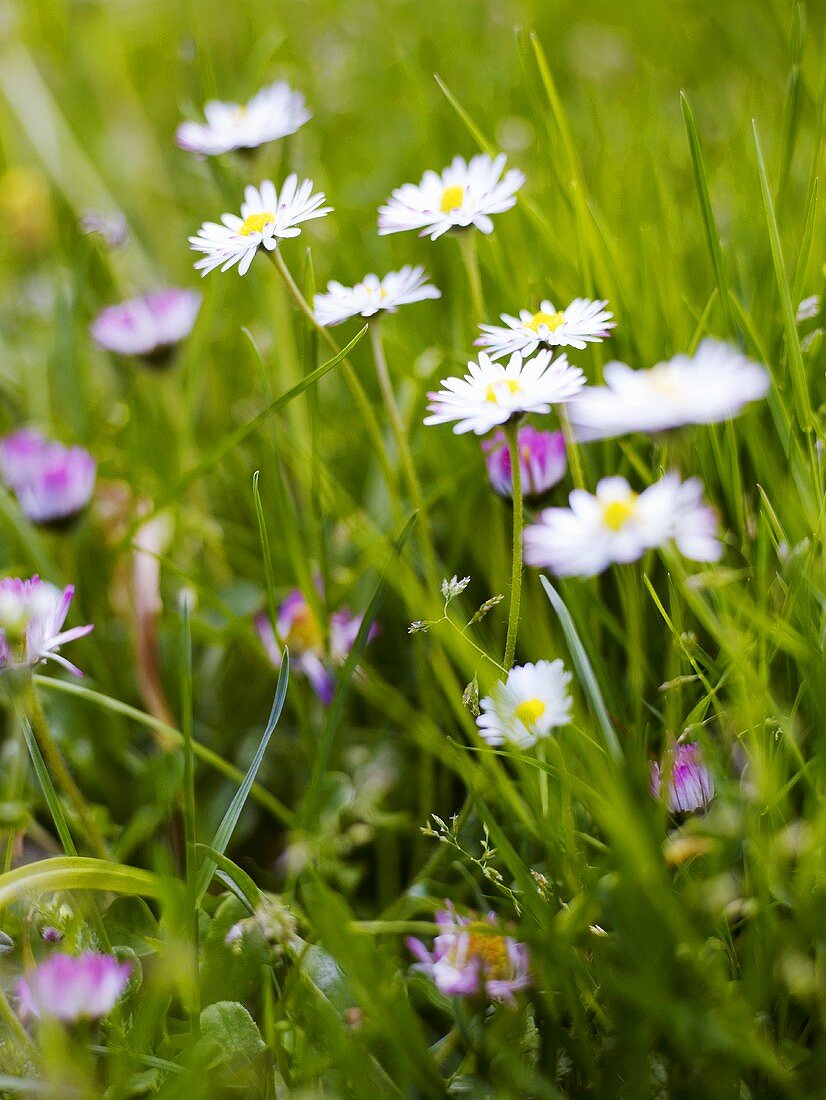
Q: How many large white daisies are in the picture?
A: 9